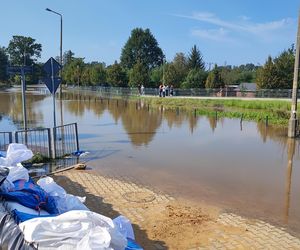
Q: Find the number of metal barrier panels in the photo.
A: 3